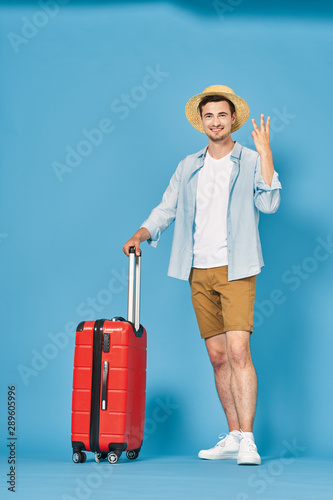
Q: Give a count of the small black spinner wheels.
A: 4